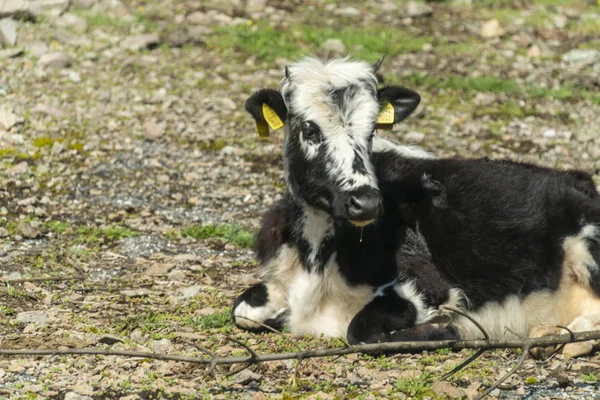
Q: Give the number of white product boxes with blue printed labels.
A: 0